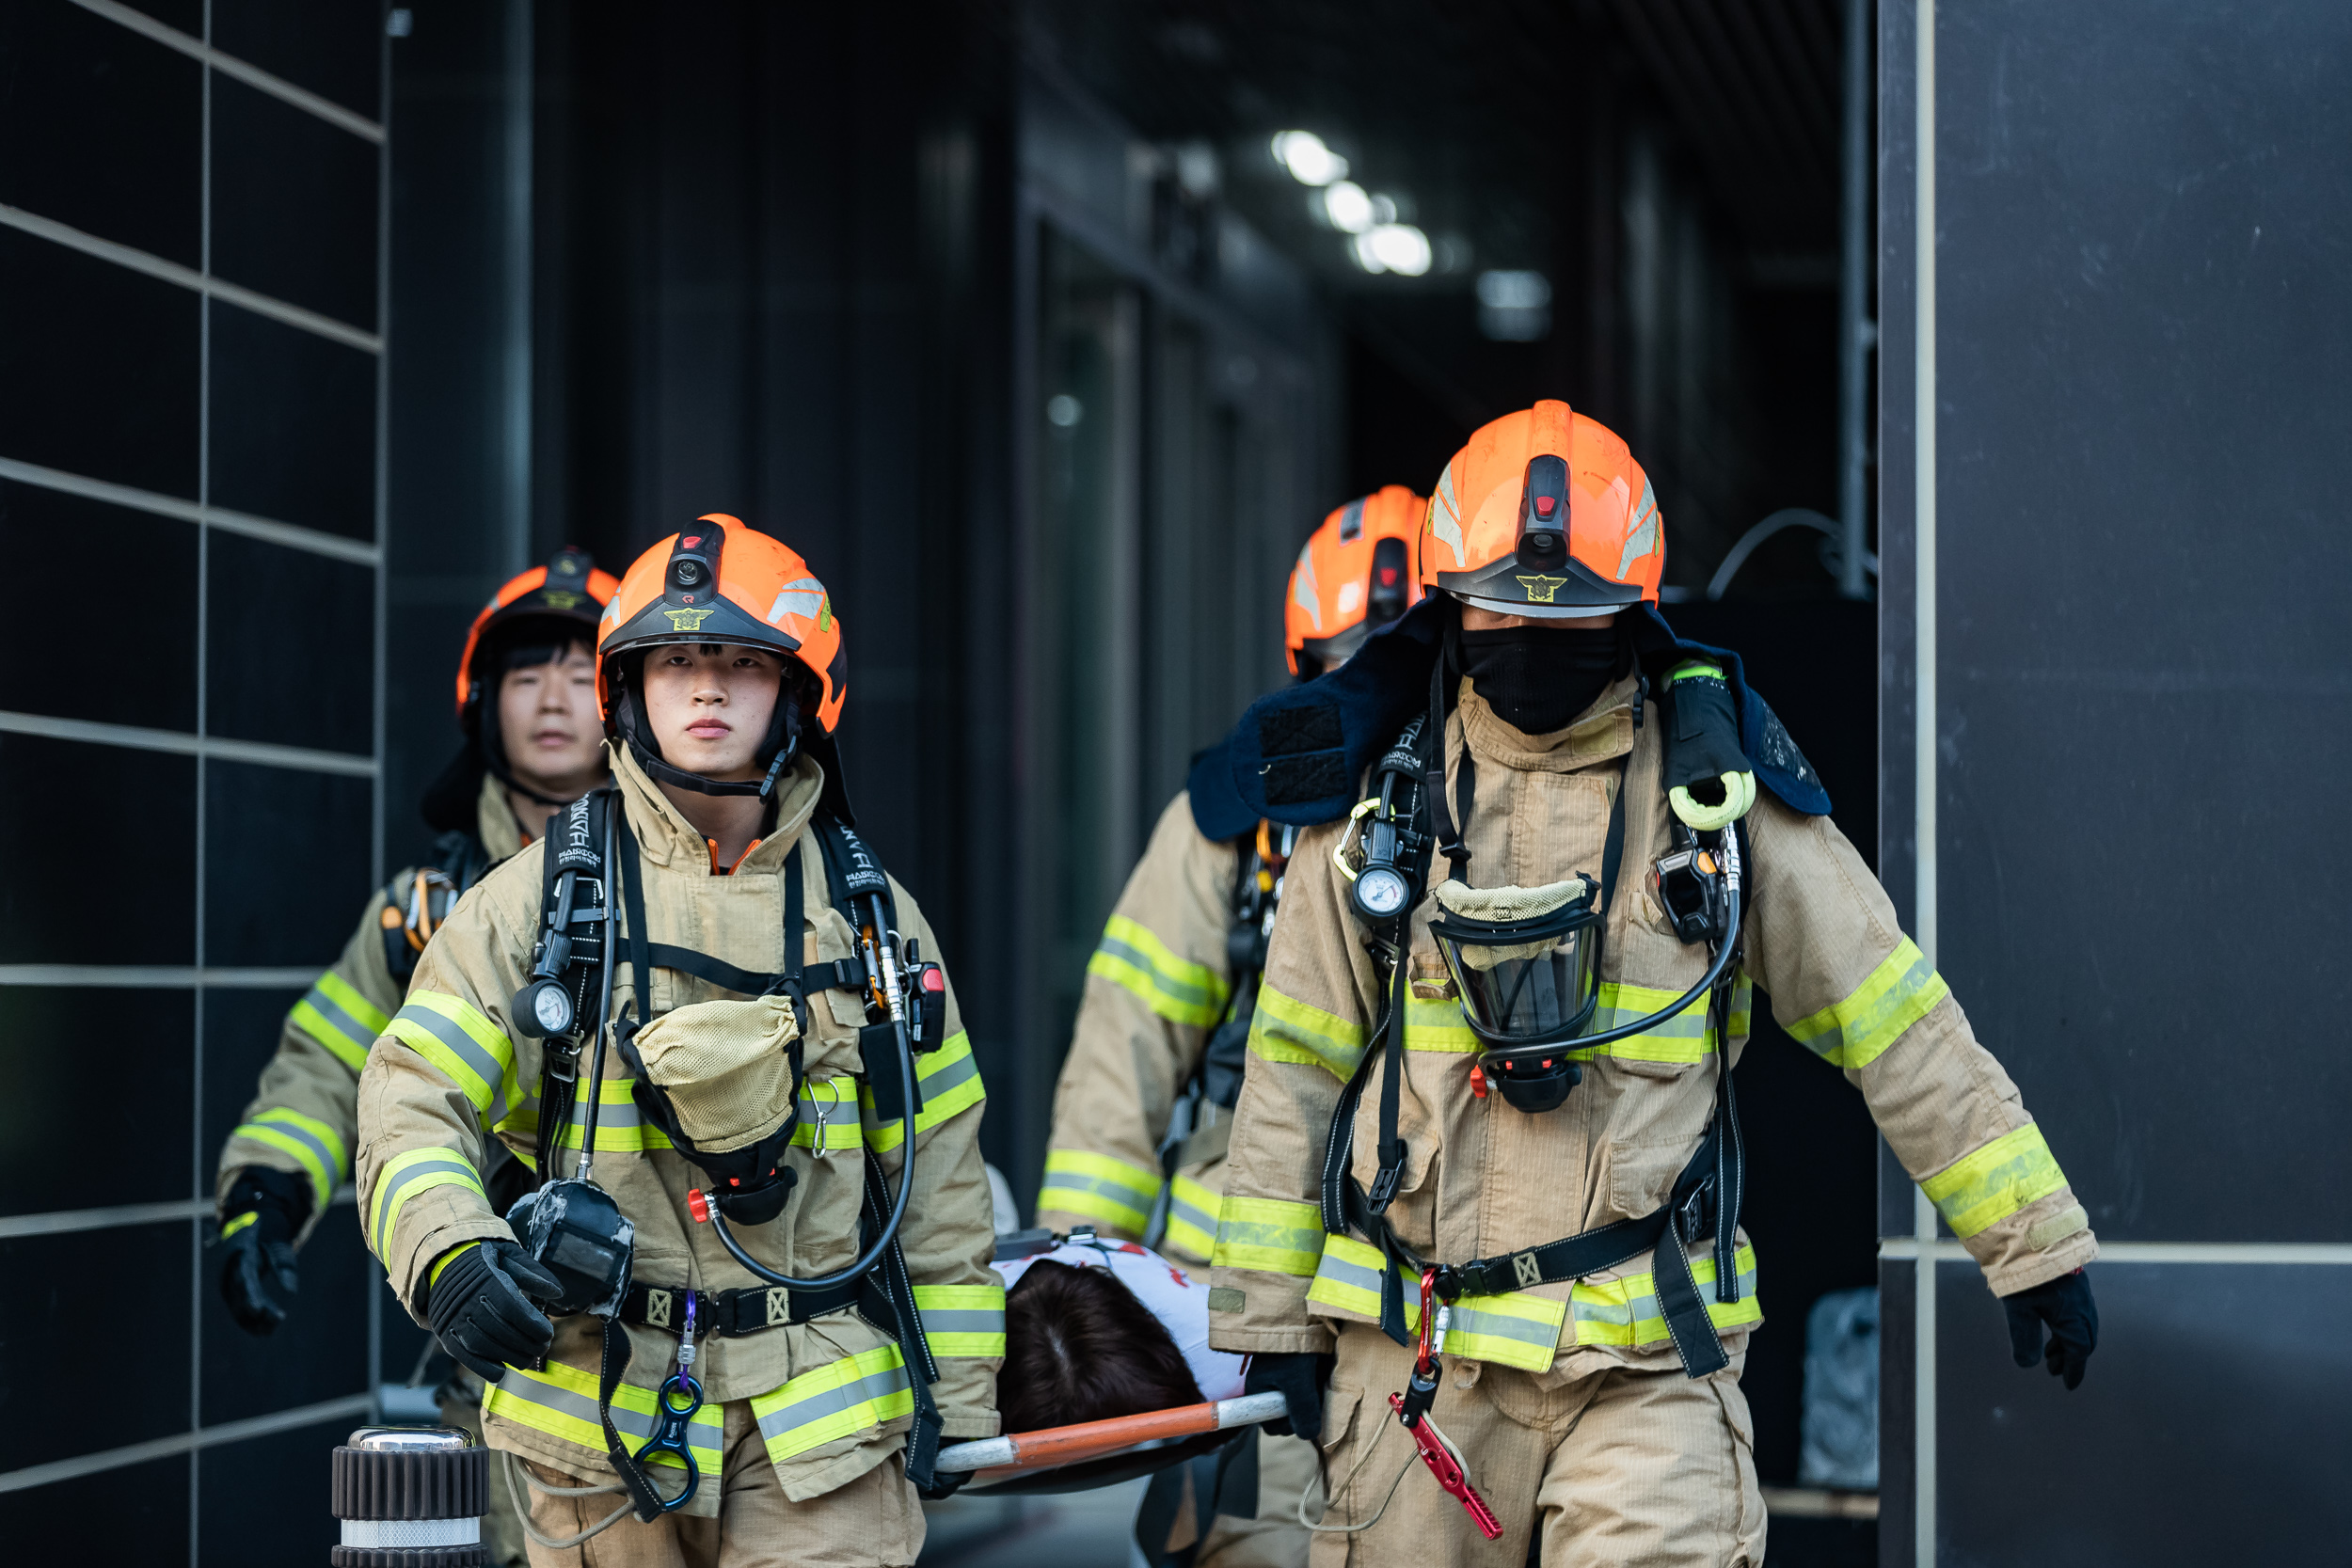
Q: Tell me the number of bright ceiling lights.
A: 3